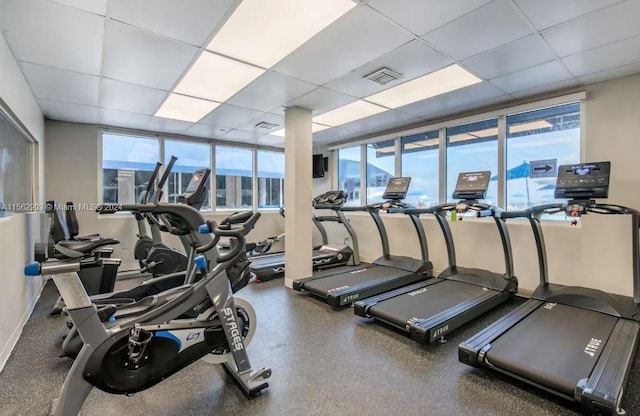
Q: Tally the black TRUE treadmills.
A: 3